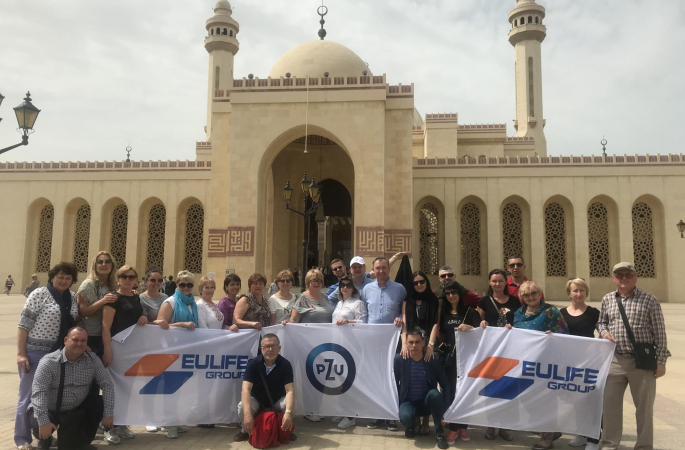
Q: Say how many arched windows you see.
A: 11